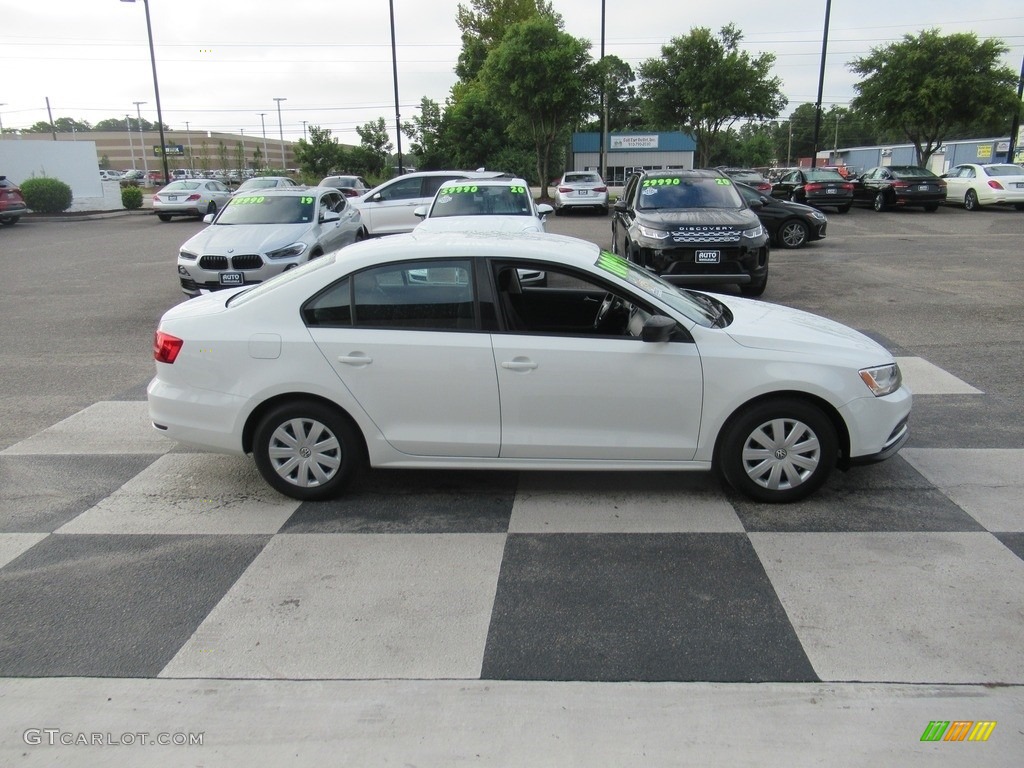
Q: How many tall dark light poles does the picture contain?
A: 5